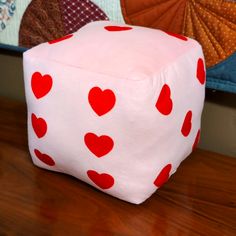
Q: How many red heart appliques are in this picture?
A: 14